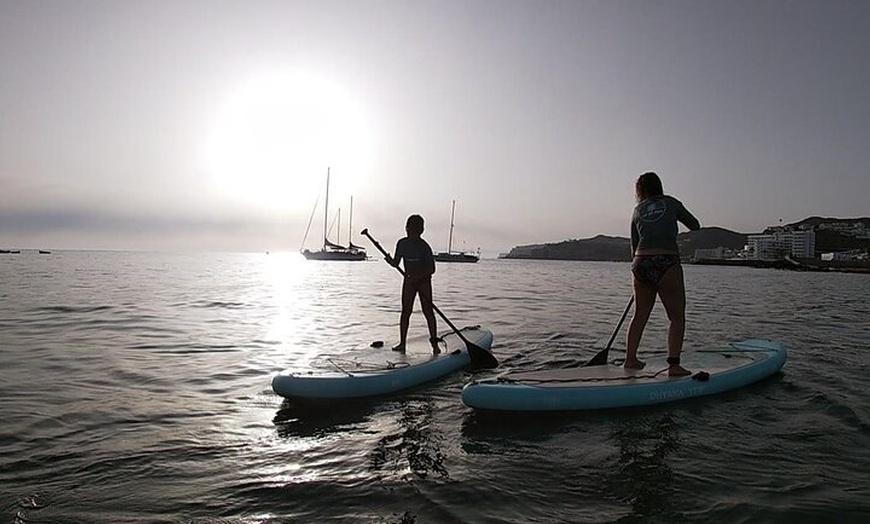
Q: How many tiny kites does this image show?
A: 0